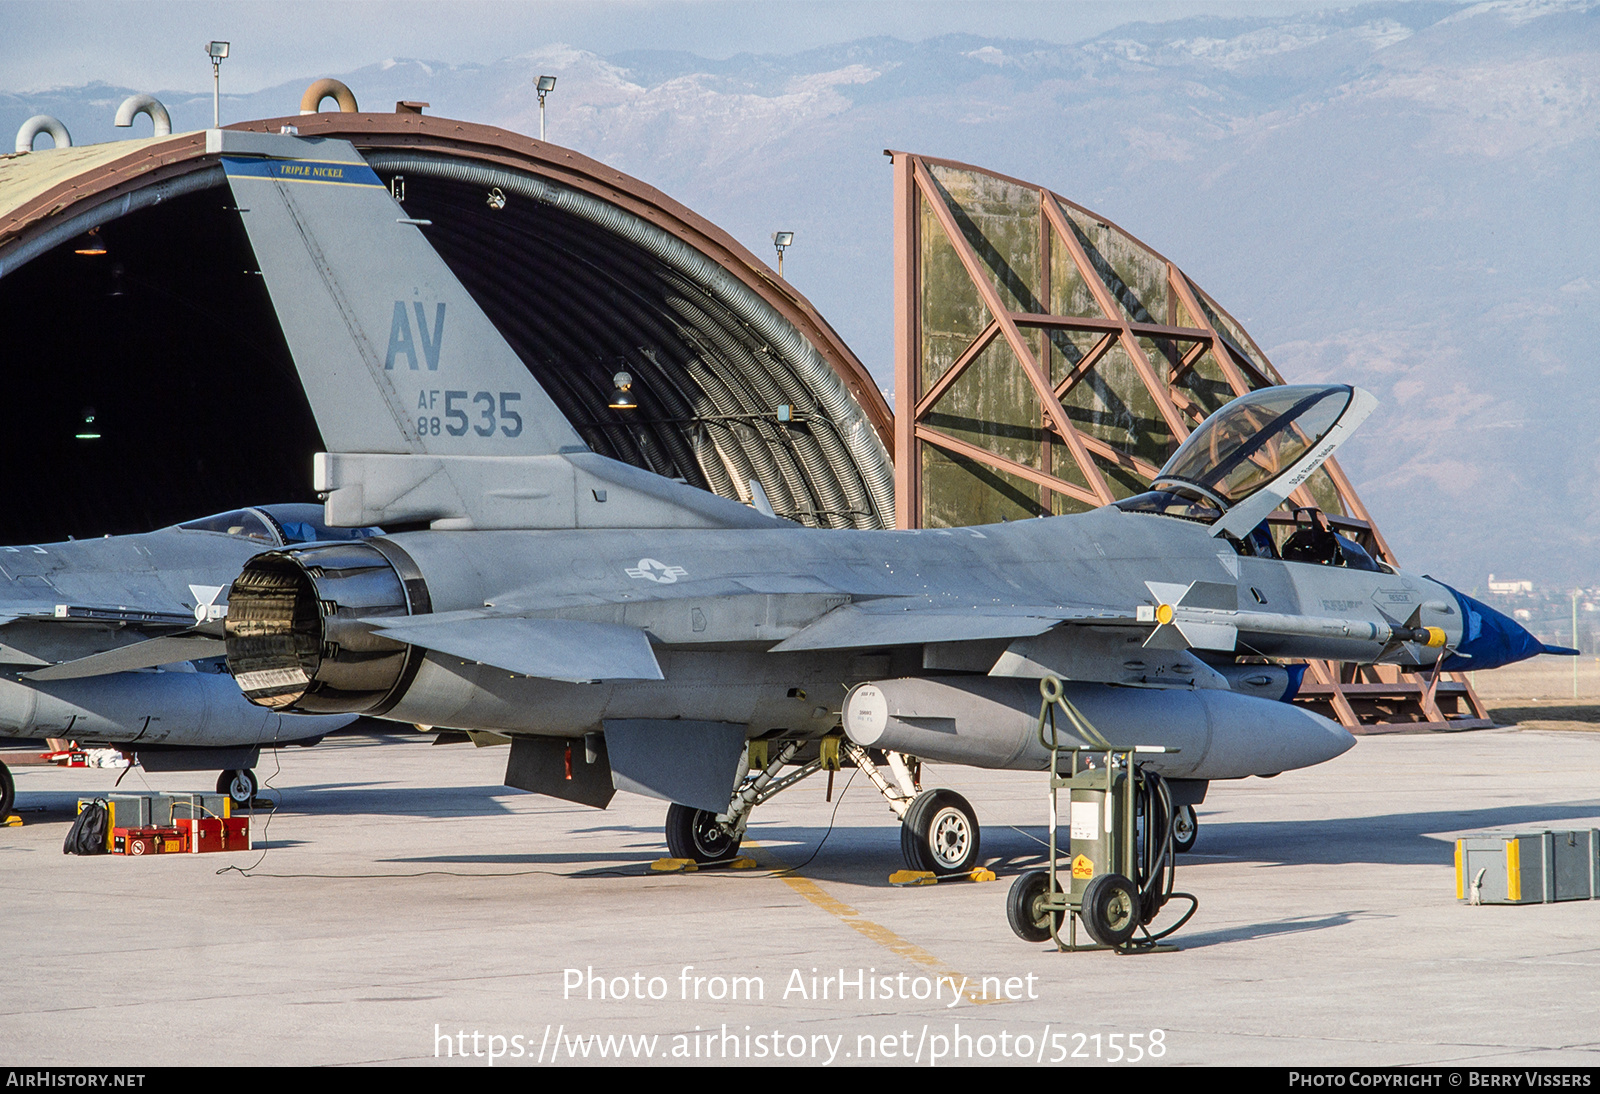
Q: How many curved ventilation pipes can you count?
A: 3